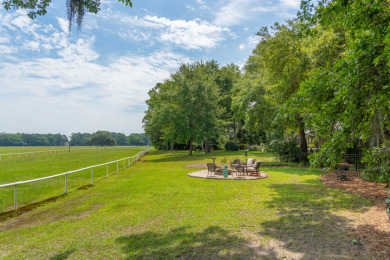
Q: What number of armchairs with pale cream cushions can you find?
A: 2